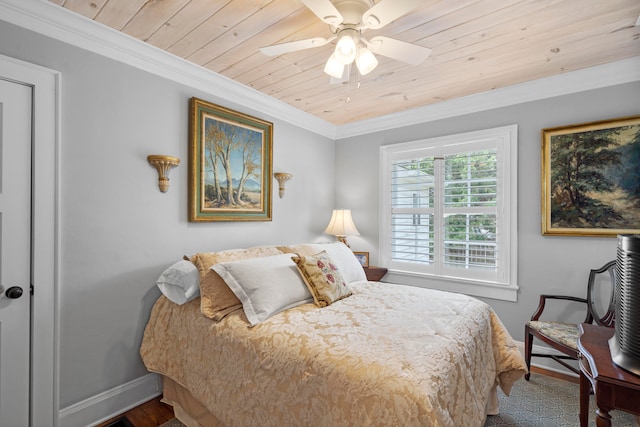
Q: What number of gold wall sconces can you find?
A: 2